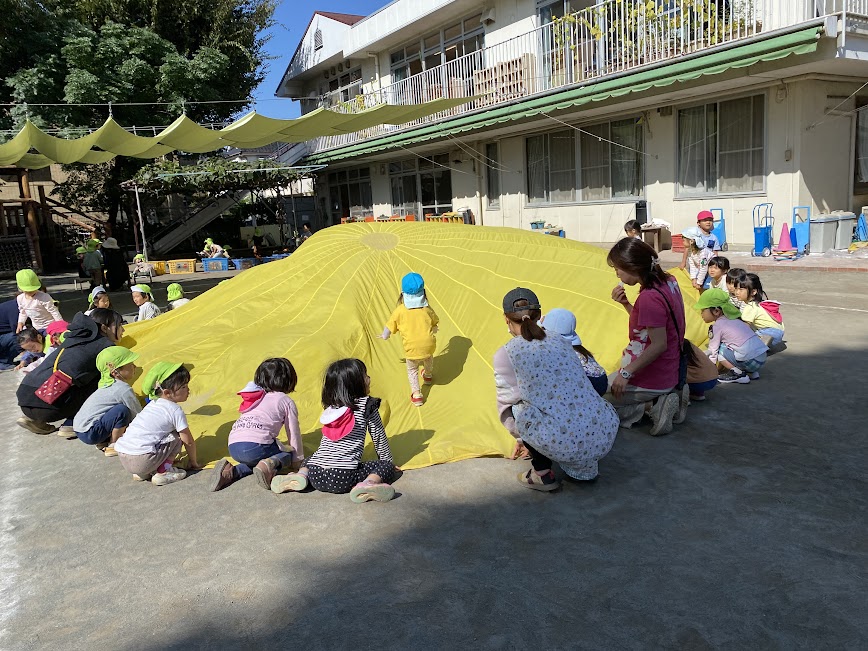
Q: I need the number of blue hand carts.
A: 3